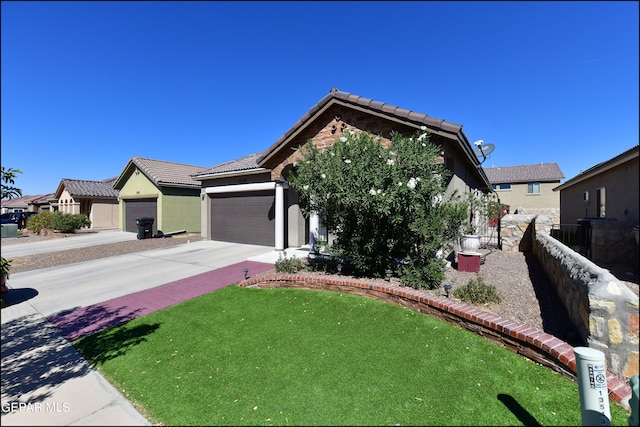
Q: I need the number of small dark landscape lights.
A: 5